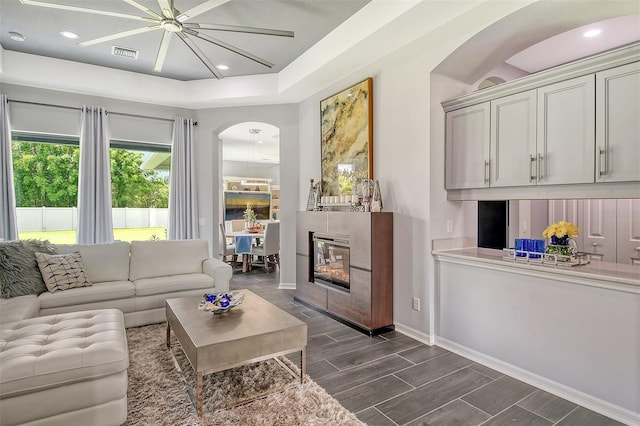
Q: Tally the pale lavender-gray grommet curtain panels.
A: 3